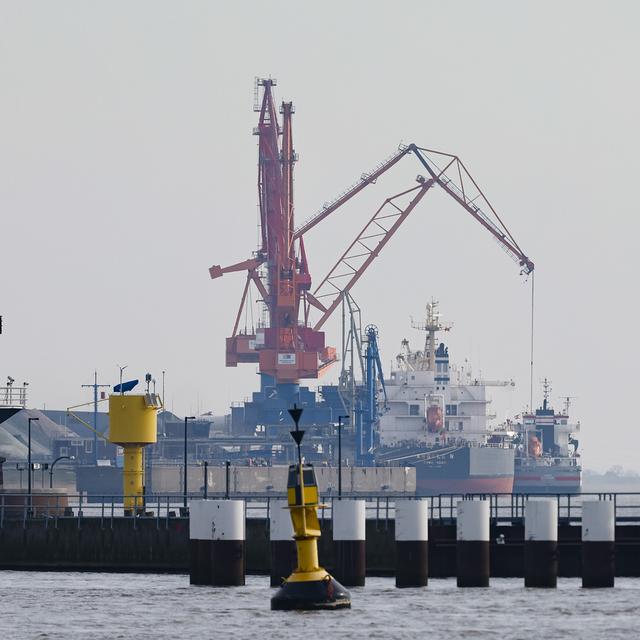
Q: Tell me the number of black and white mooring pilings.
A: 7